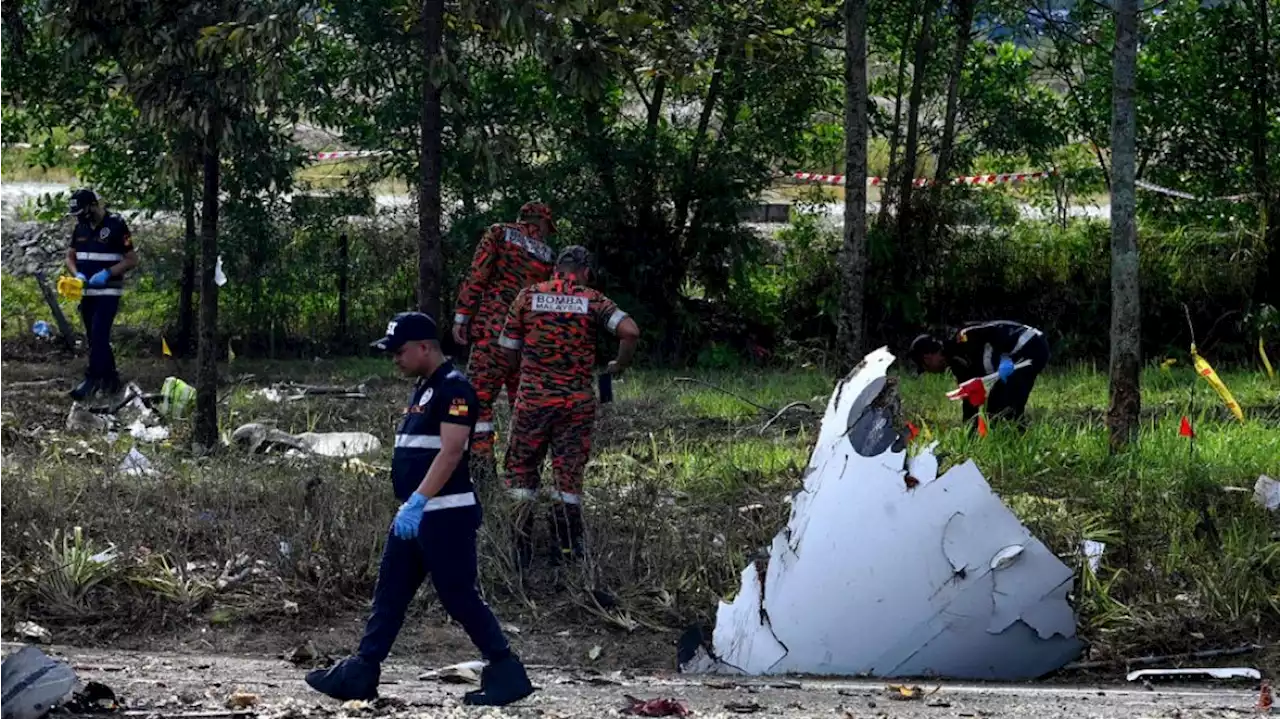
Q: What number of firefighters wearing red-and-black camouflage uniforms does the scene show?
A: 2